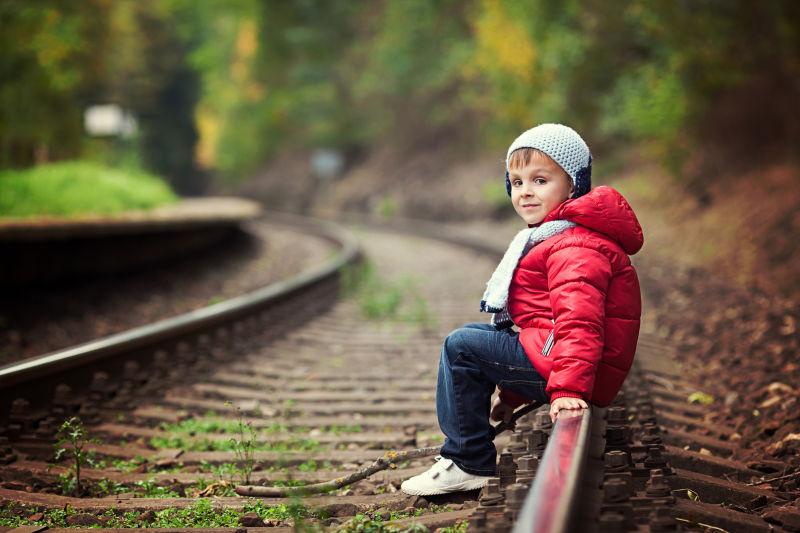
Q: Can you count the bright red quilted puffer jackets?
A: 1